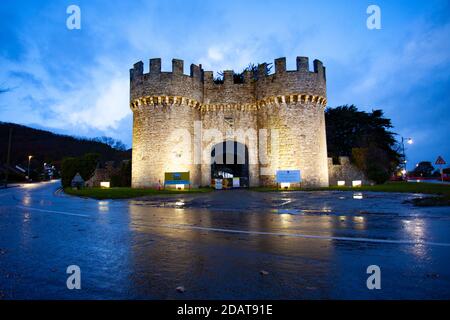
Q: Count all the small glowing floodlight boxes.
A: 5